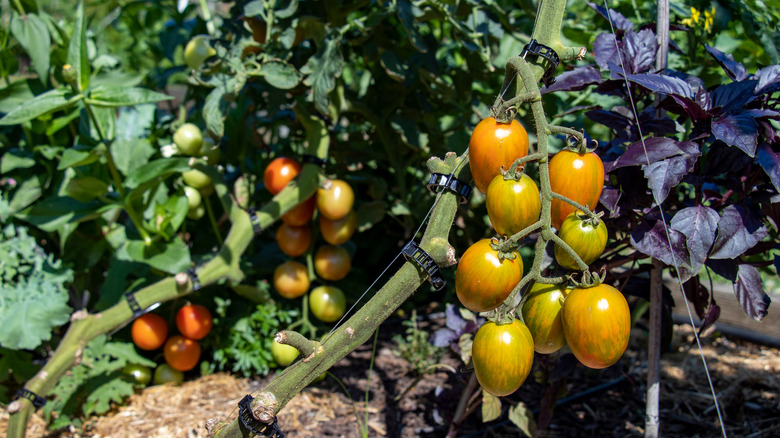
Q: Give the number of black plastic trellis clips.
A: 9